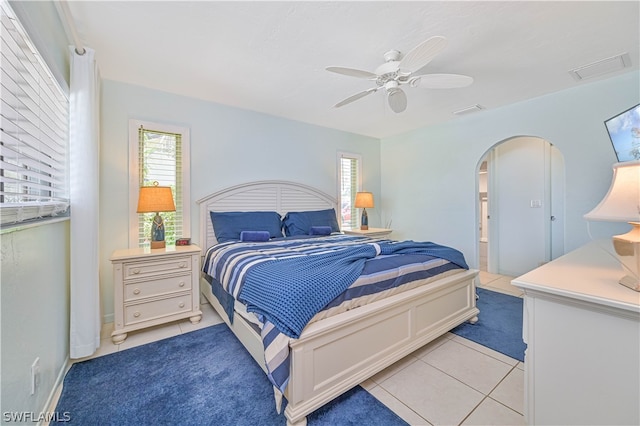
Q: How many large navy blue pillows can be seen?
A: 2